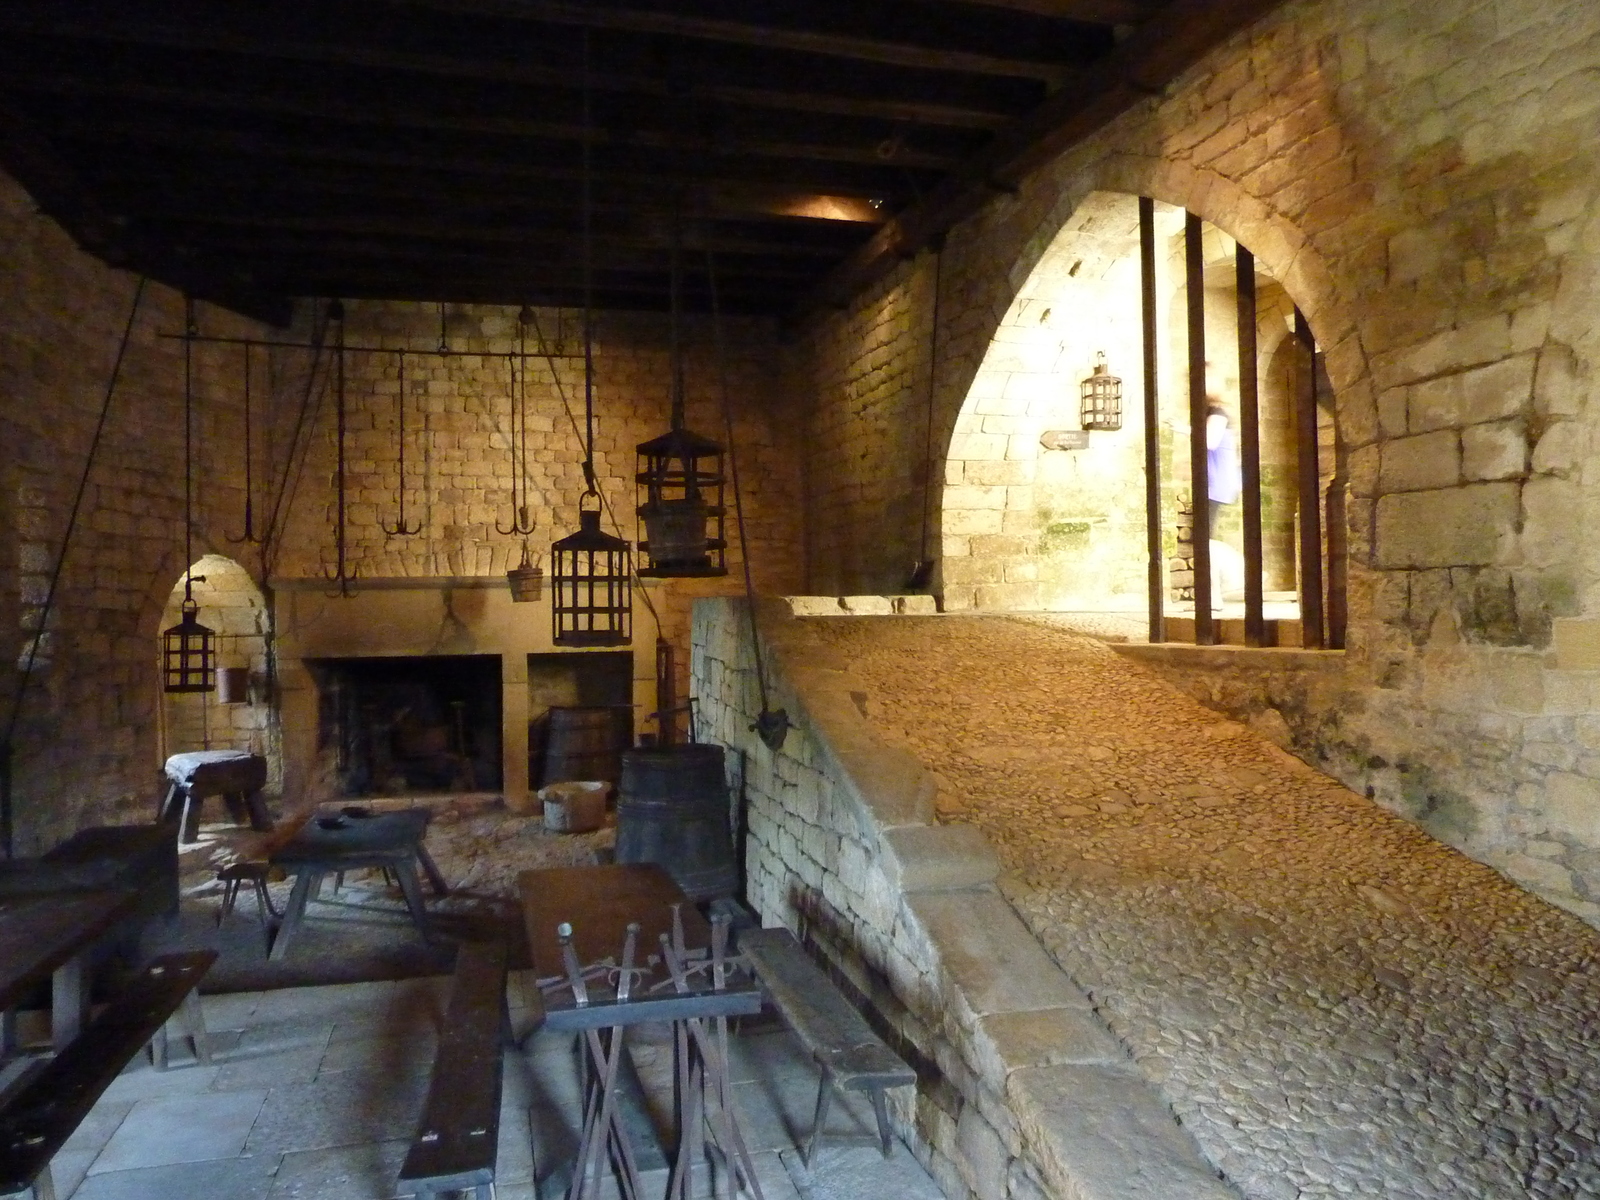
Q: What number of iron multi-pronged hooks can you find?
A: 4